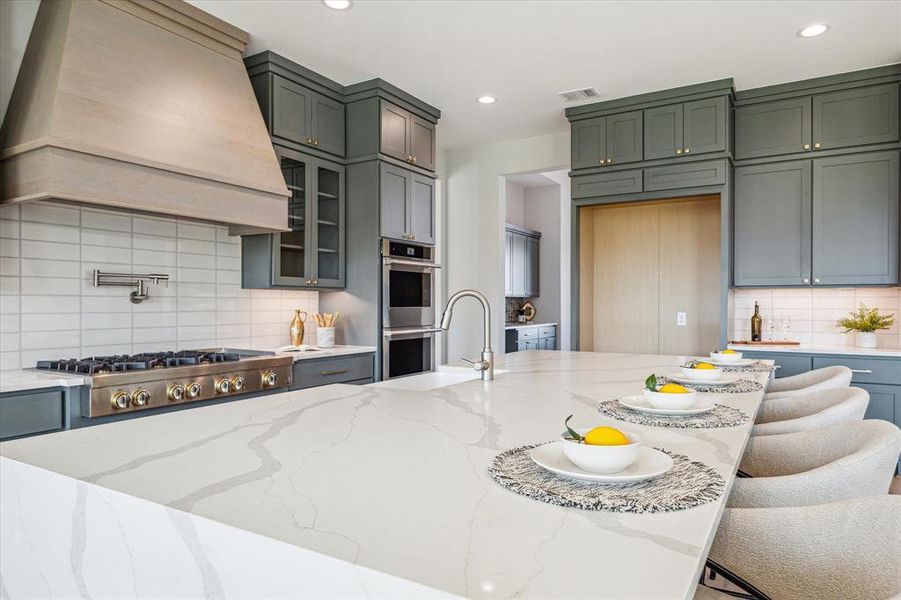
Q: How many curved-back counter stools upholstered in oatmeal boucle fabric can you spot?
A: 4